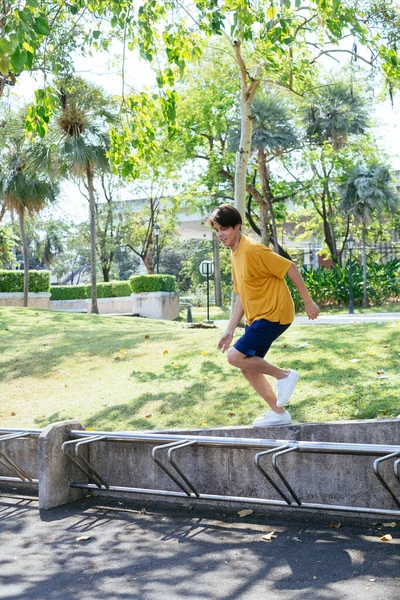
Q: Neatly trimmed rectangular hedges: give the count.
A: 3